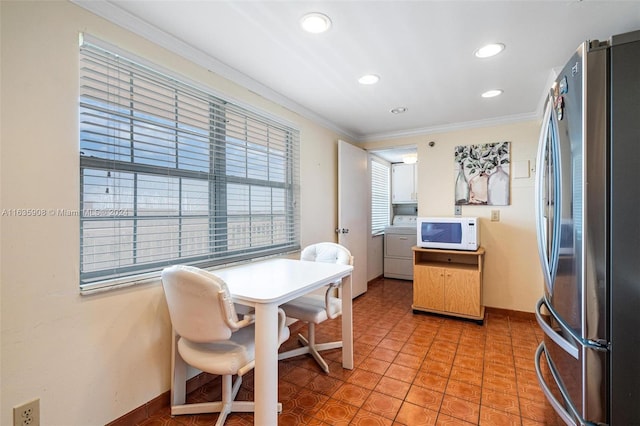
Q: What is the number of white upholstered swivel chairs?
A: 2